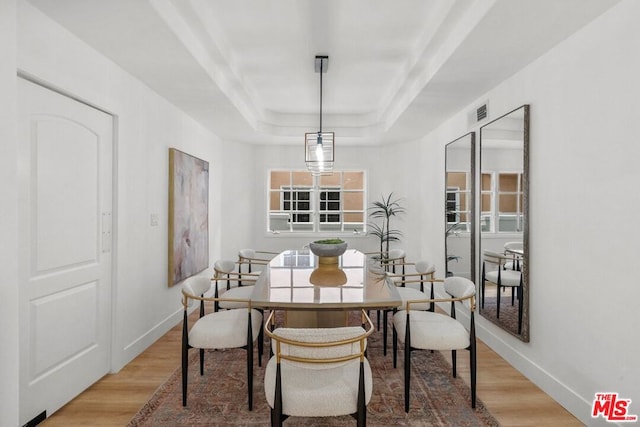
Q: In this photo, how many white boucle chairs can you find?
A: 7